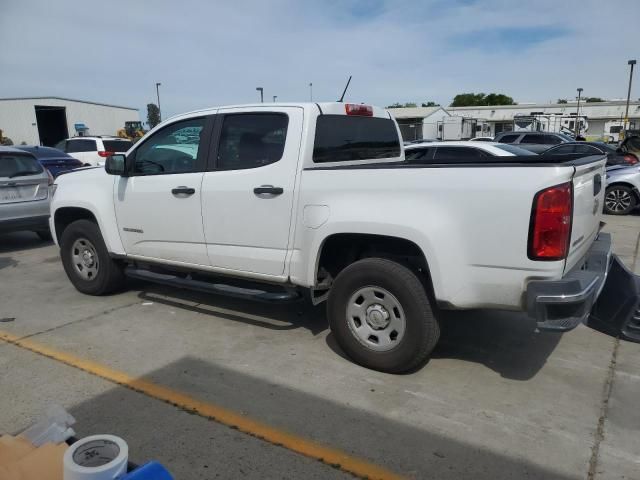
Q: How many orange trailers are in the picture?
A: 0